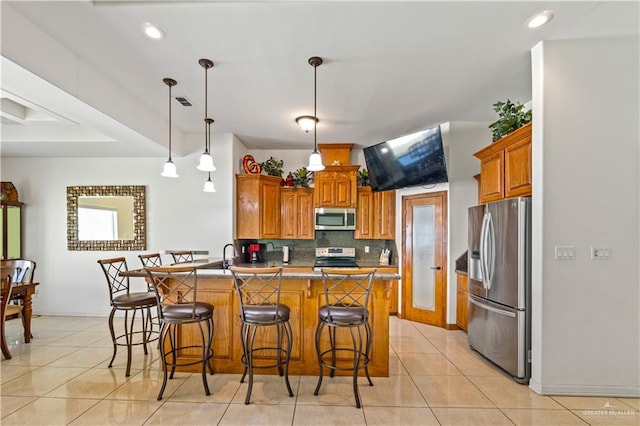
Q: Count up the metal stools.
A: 6